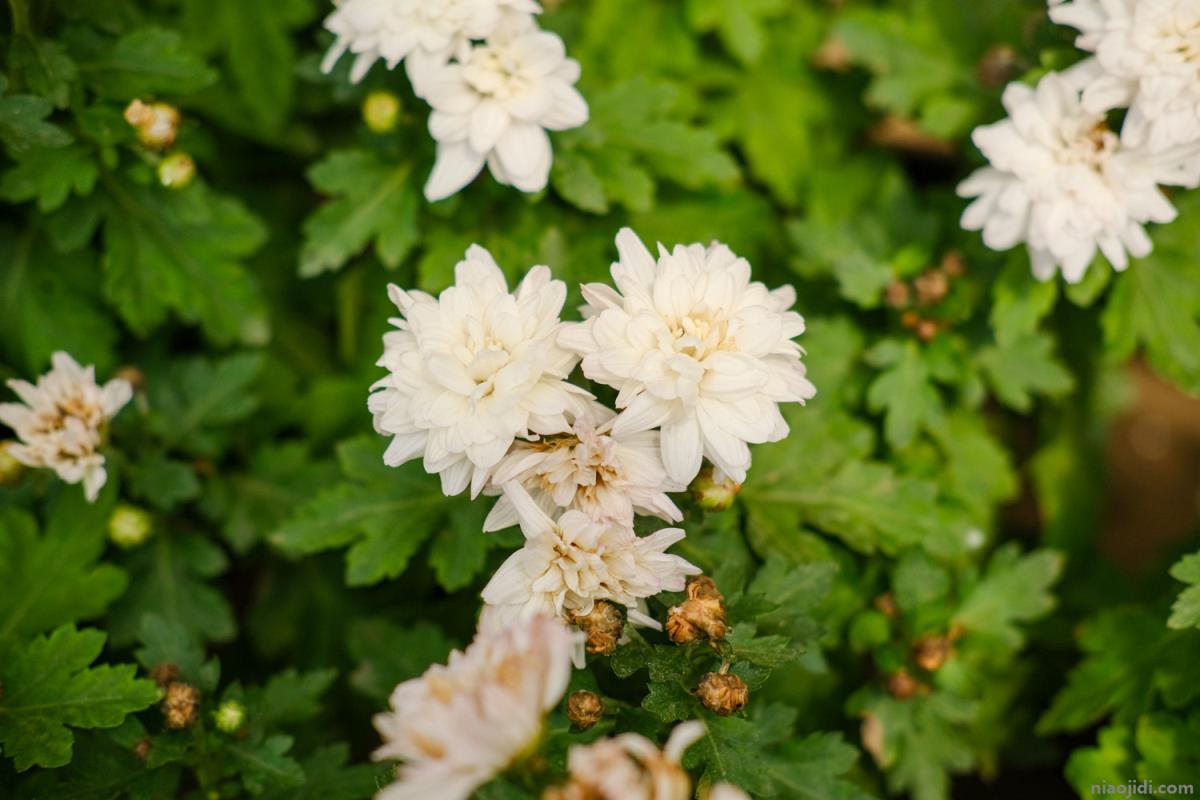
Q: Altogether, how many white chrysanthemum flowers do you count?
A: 11